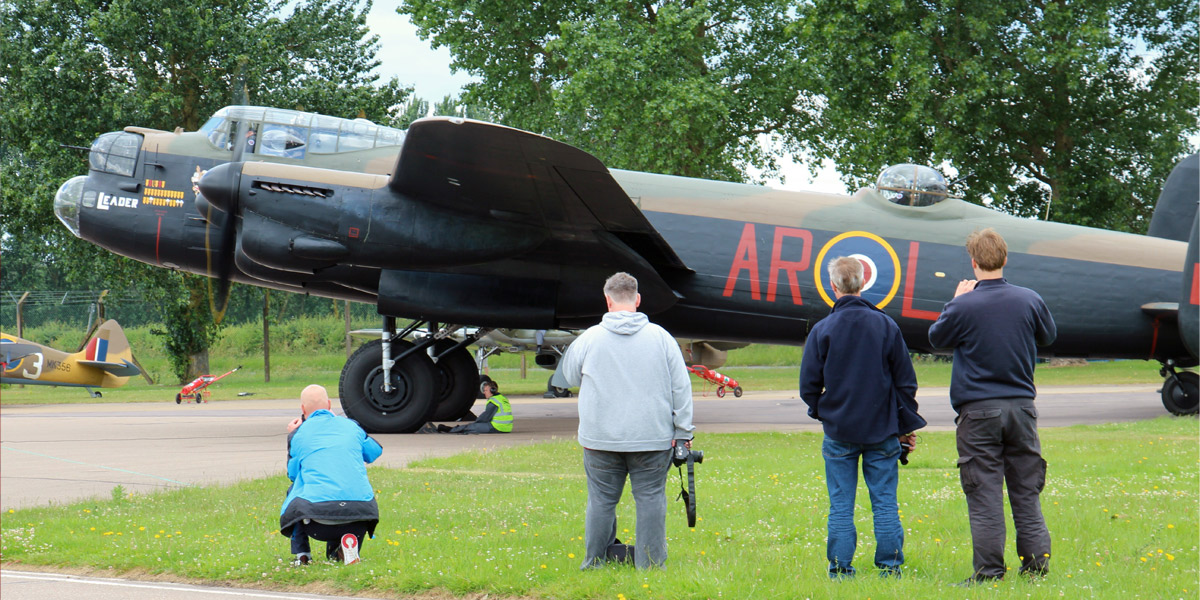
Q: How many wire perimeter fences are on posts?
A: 1